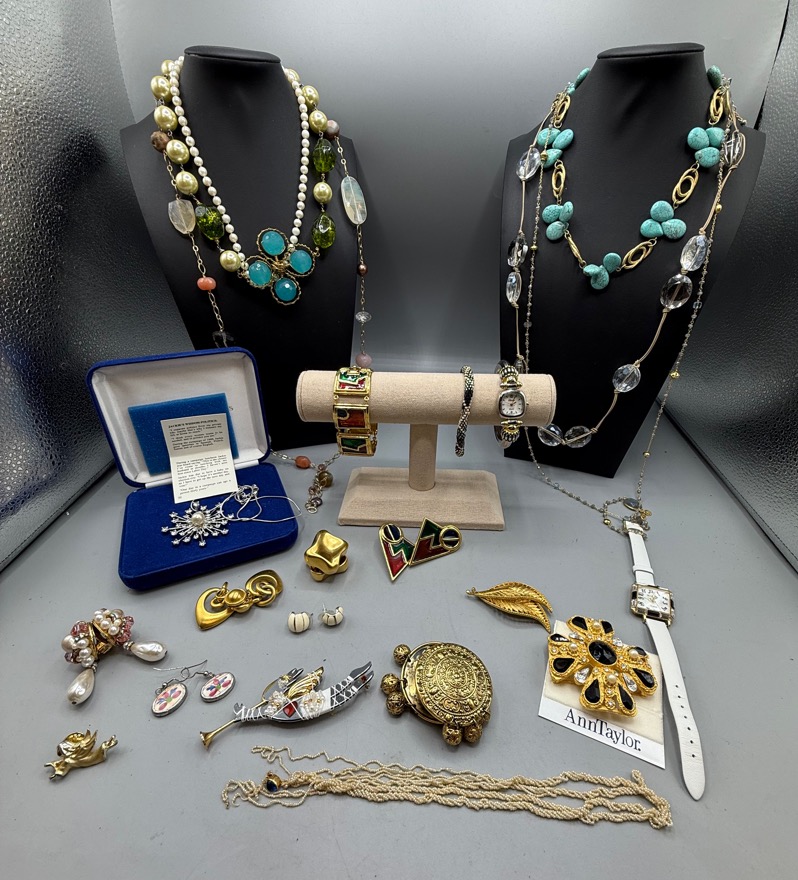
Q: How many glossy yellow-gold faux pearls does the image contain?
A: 10